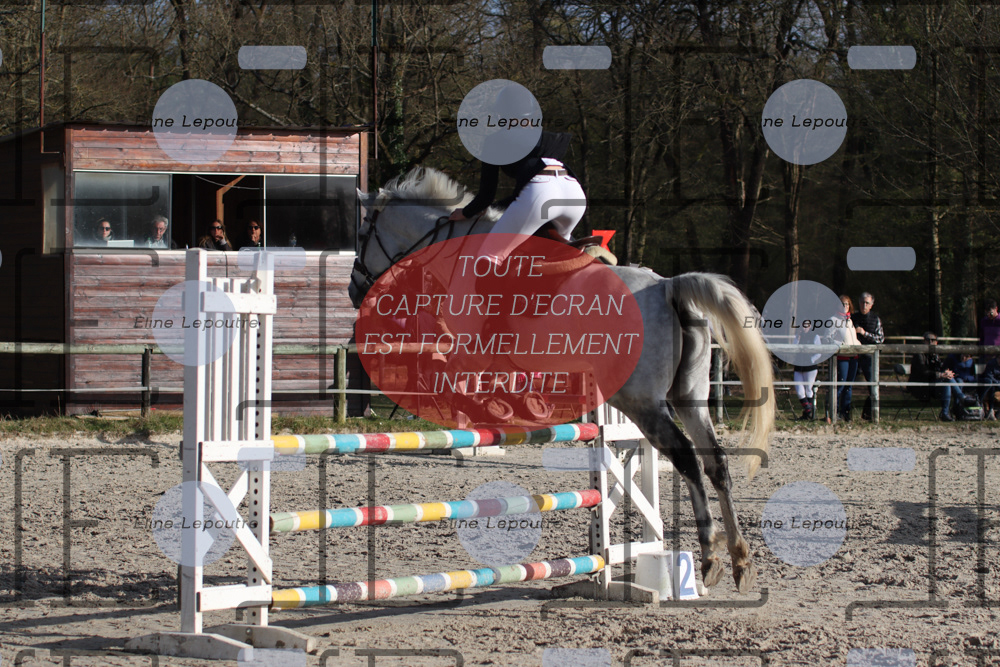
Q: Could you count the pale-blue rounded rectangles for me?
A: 11